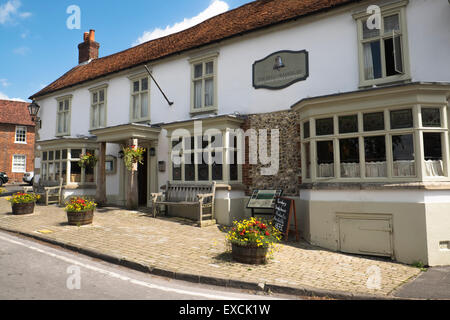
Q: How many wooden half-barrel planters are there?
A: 3